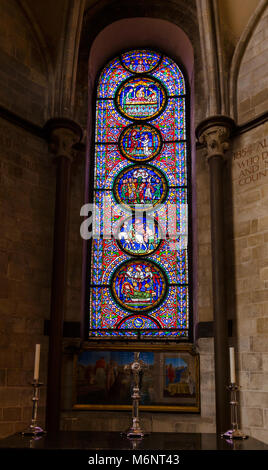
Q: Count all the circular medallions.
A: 5